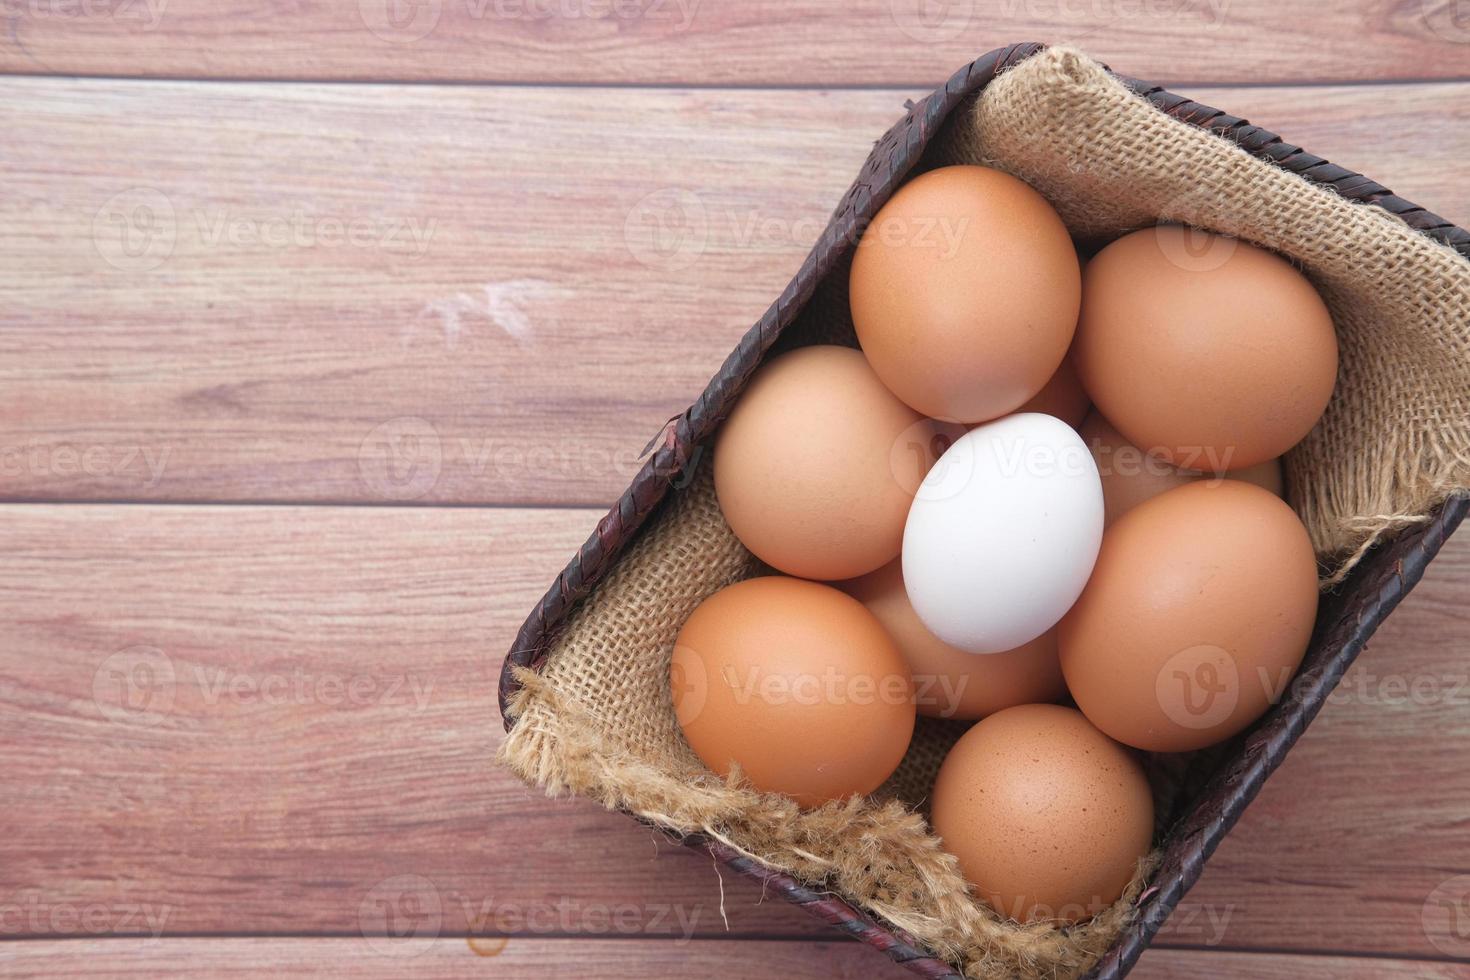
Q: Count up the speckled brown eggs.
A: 1